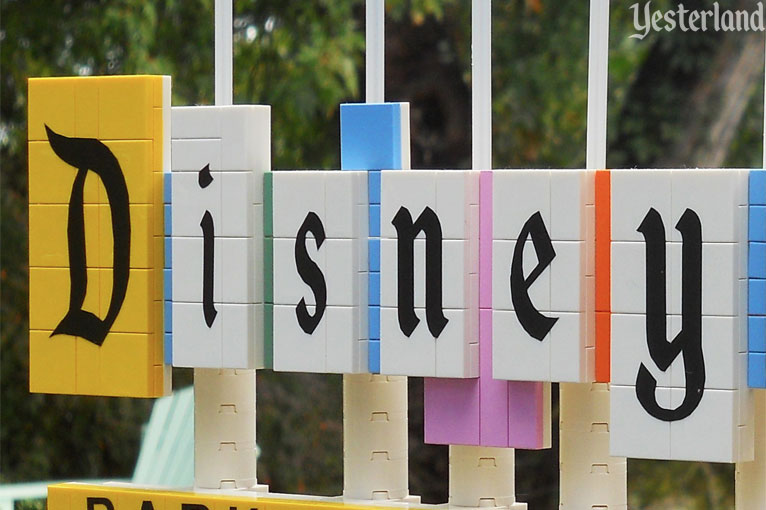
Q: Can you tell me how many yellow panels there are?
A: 2